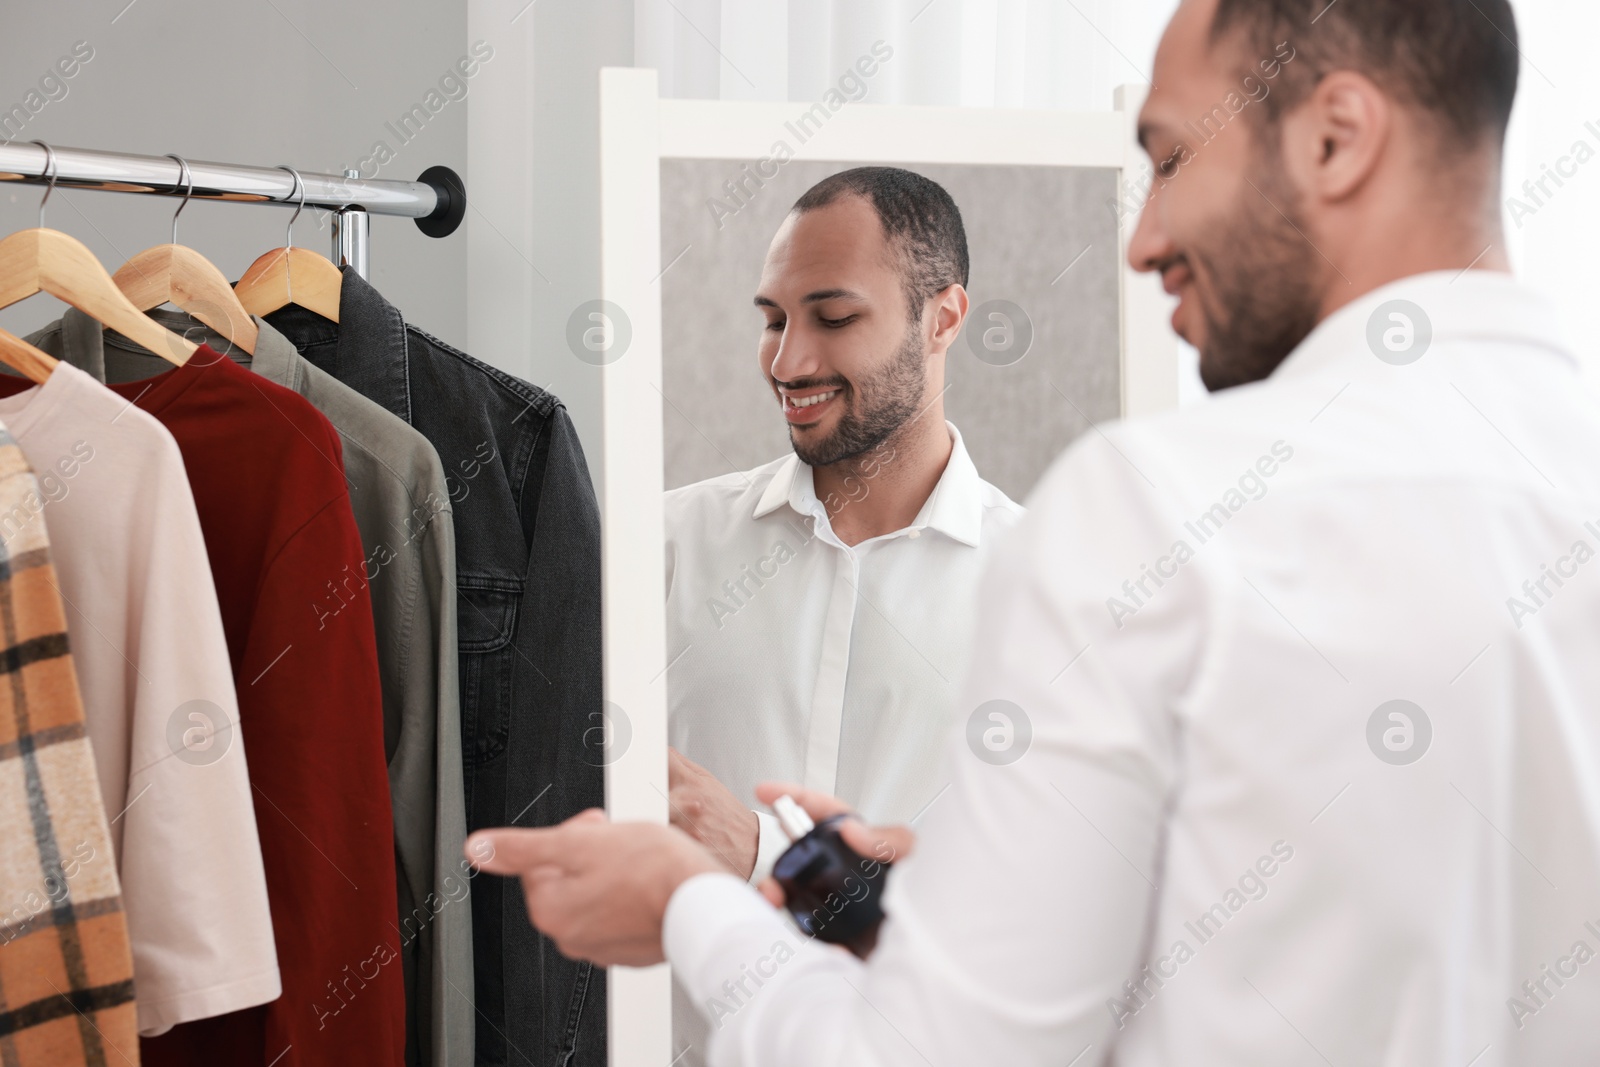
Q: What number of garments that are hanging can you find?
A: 5